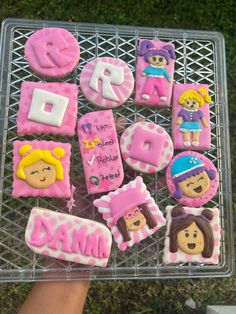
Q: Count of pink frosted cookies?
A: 12